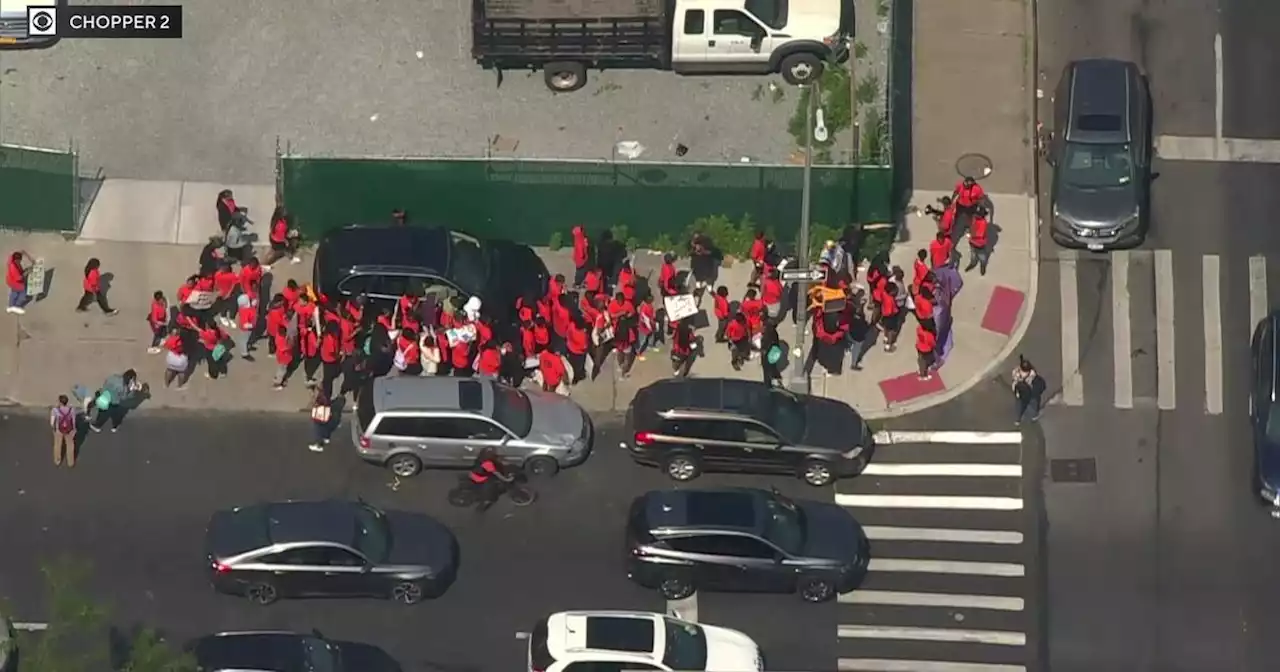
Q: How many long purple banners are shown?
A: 1